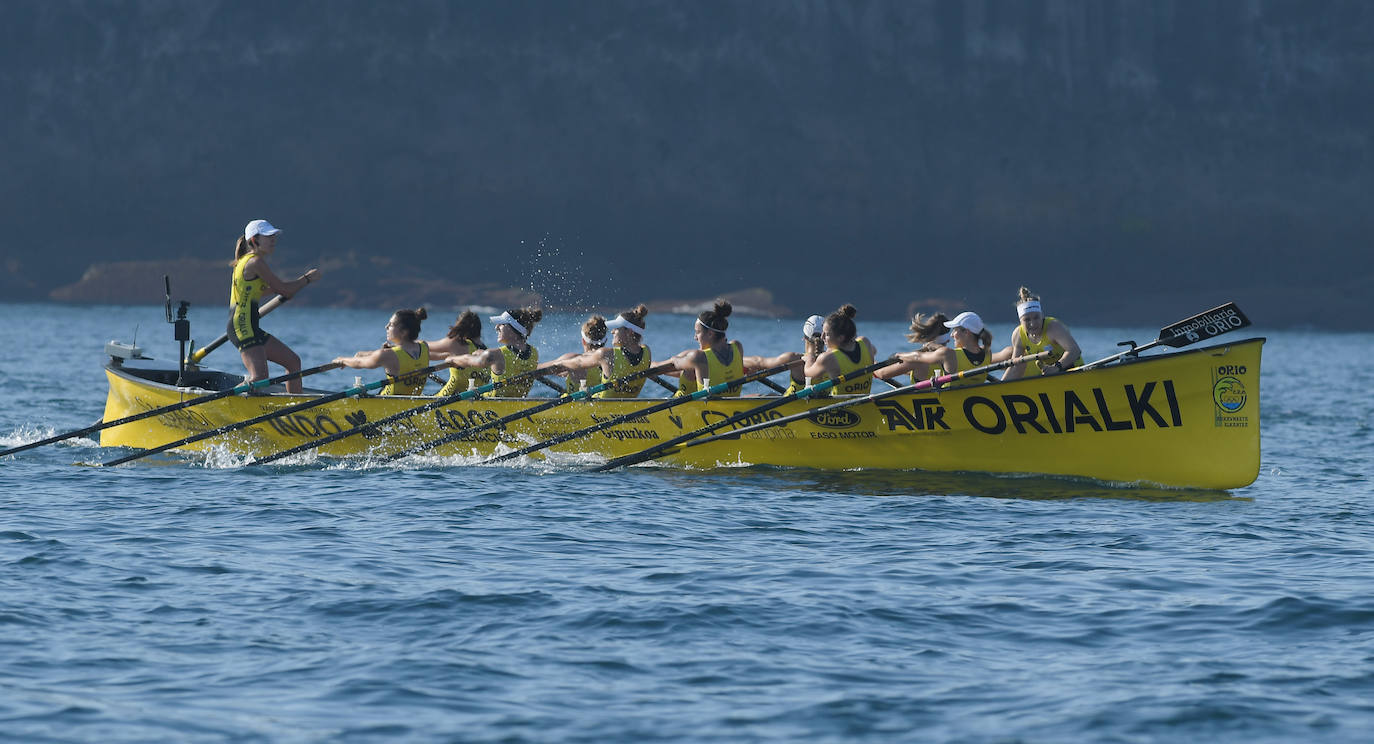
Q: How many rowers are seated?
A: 11